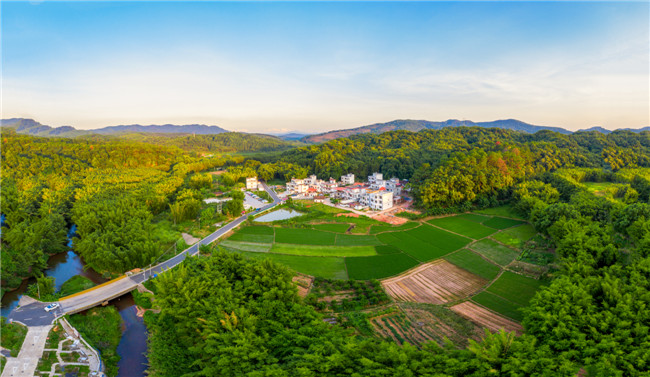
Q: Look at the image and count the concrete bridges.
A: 1